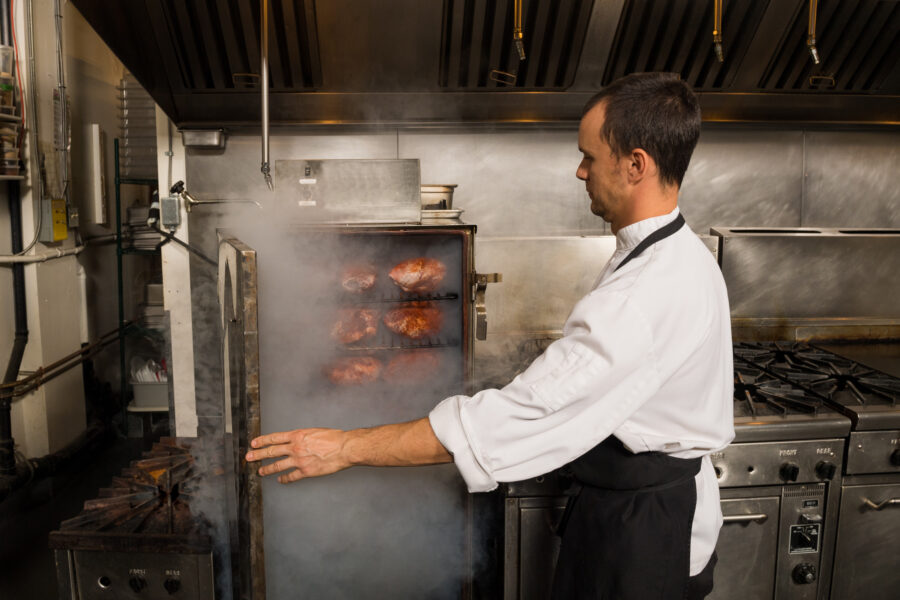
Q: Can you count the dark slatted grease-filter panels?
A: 4